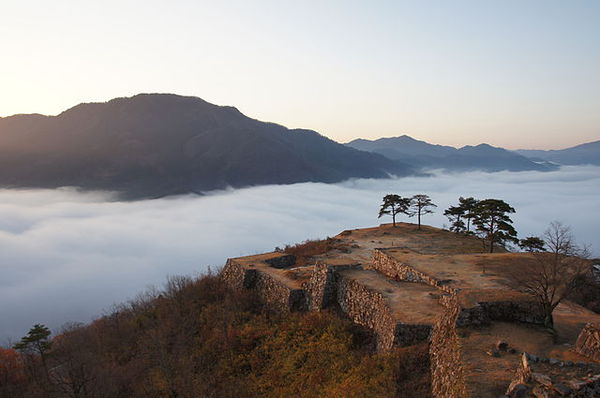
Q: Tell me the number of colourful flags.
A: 0